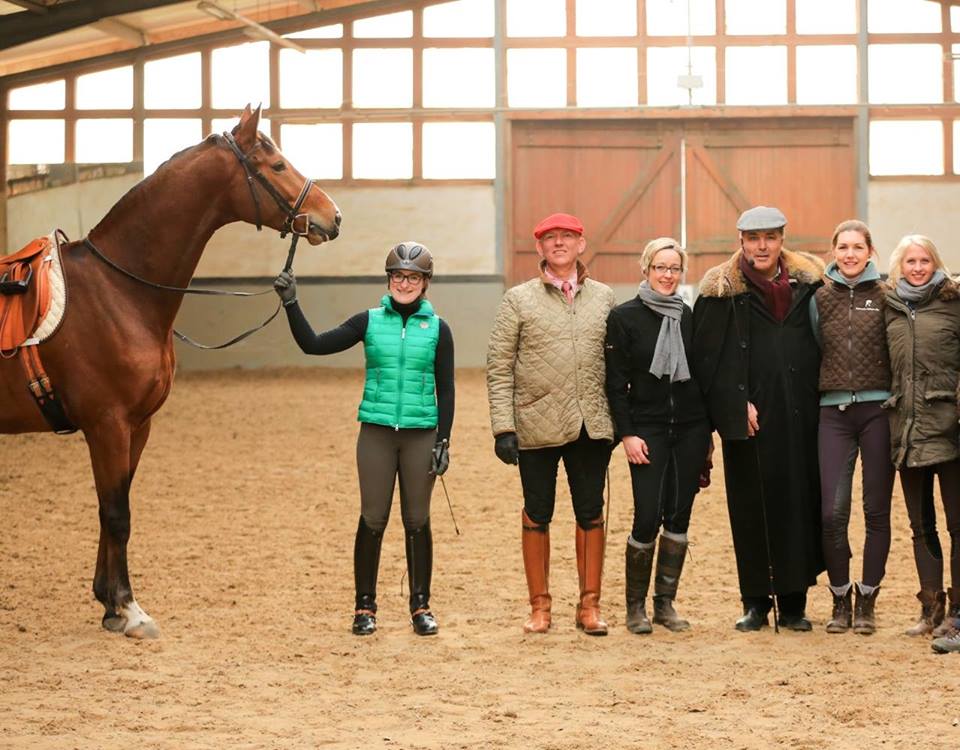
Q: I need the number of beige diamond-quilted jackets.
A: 1